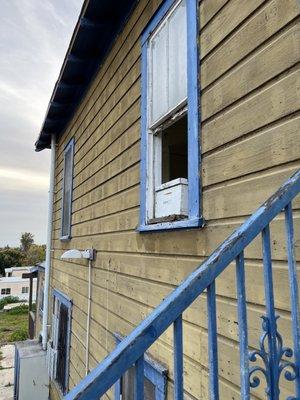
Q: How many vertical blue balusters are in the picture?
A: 6